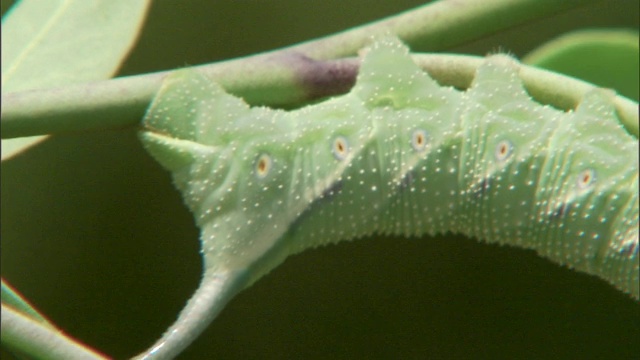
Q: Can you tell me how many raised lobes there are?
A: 4